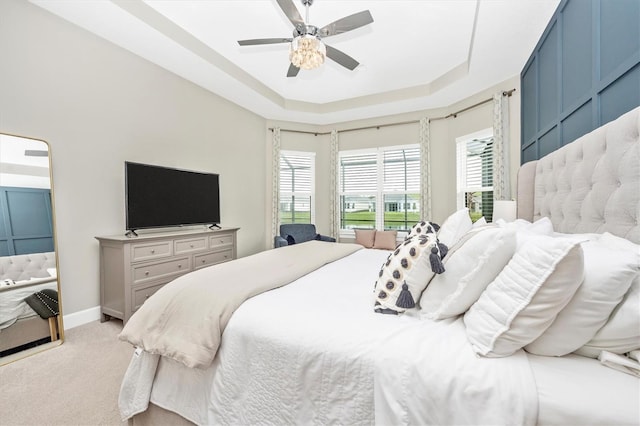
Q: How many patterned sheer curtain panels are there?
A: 4